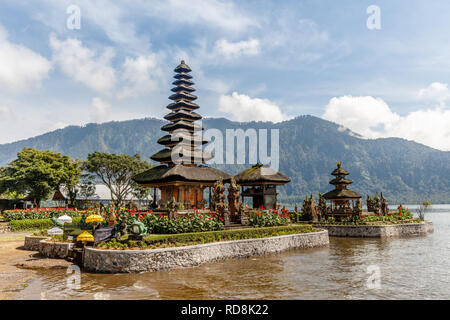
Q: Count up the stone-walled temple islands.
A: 2